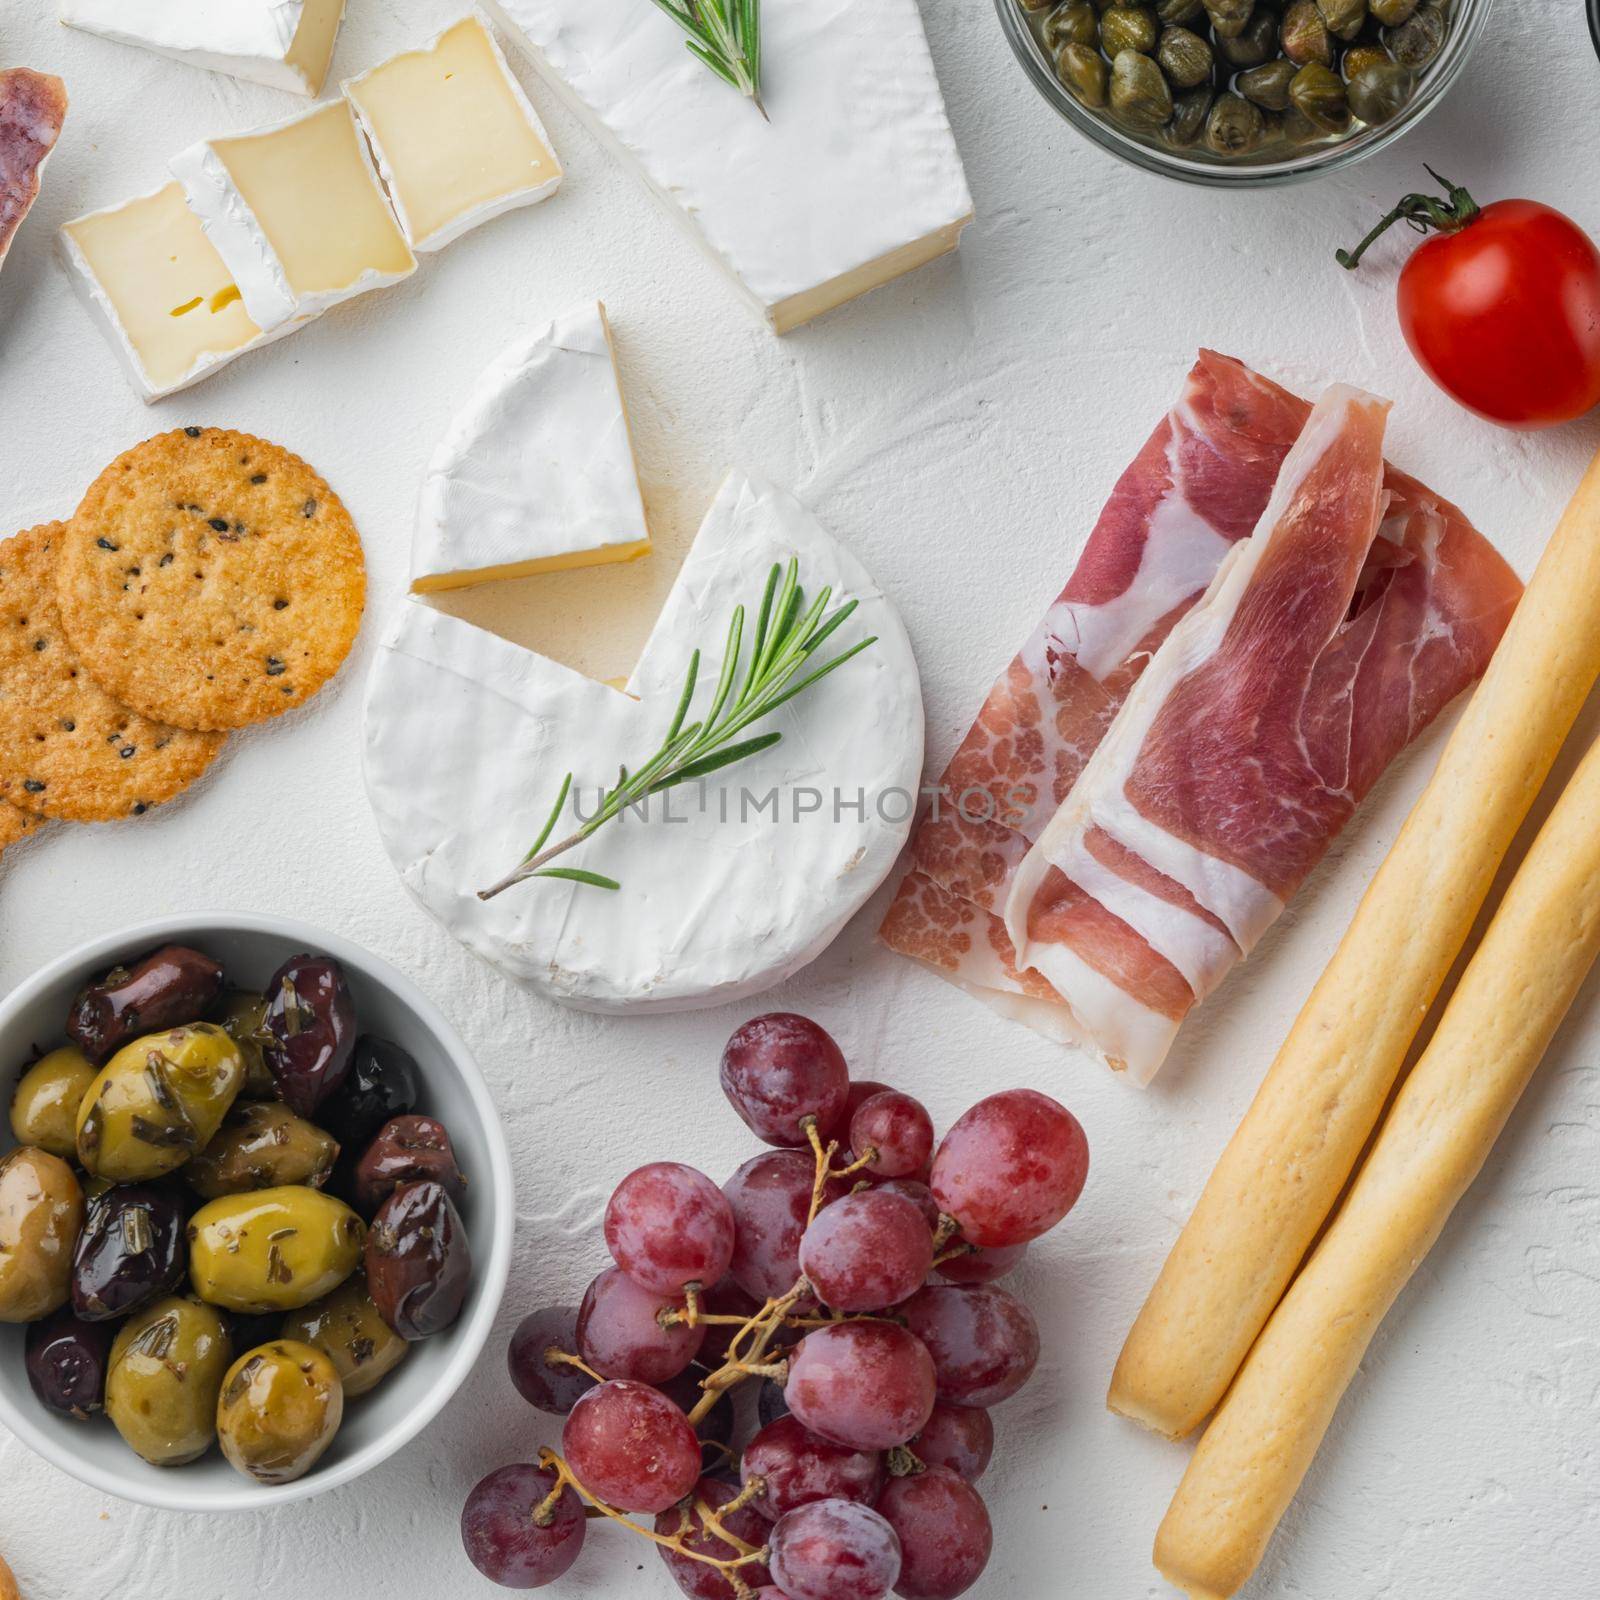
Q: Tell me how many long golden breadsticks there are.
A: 2